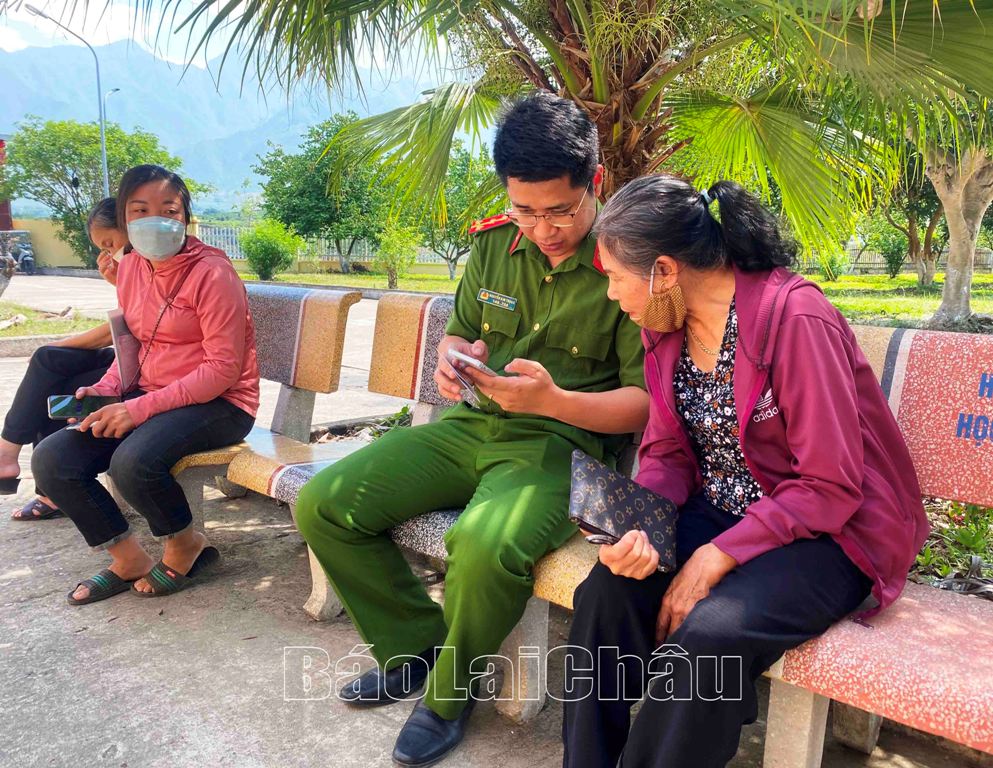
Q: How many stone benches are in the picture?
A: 3